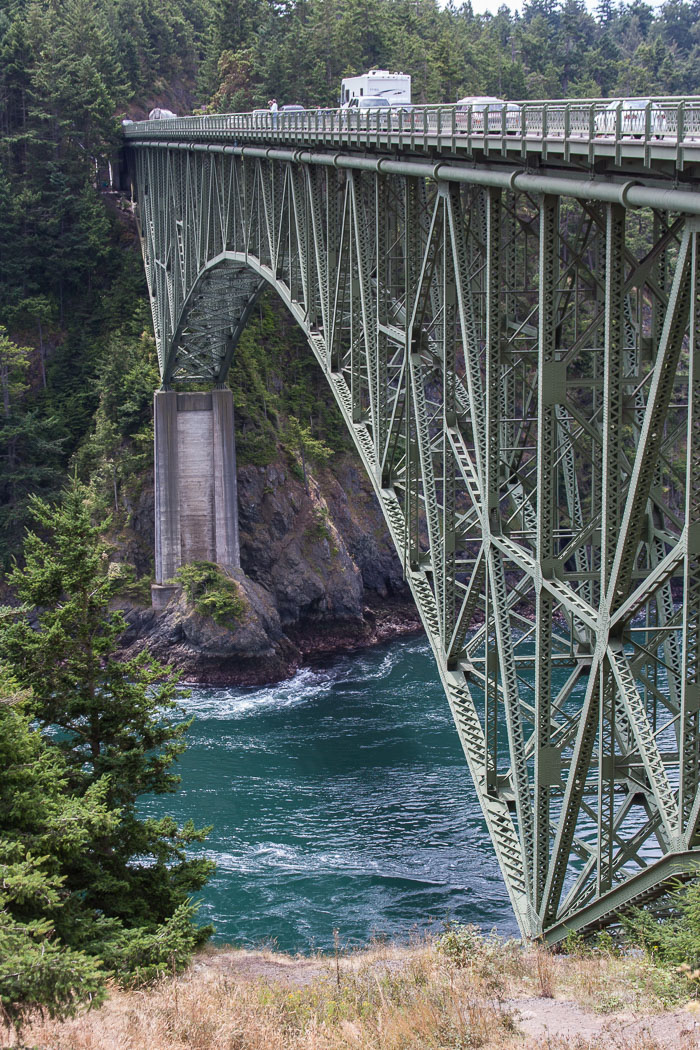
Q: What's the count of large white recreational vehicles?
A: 1